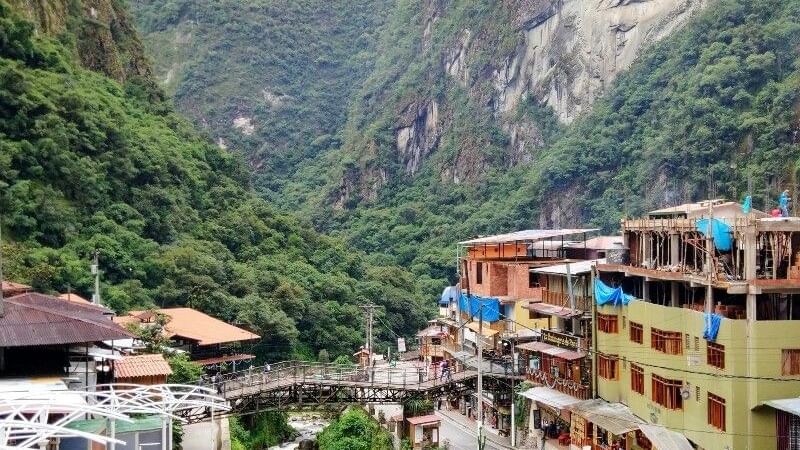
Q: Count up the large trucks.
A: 0